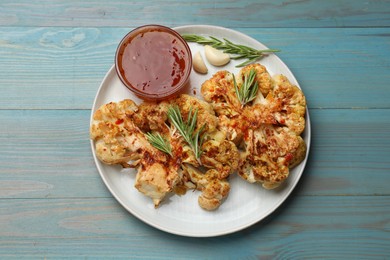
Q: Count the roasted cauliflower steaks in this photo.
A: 2